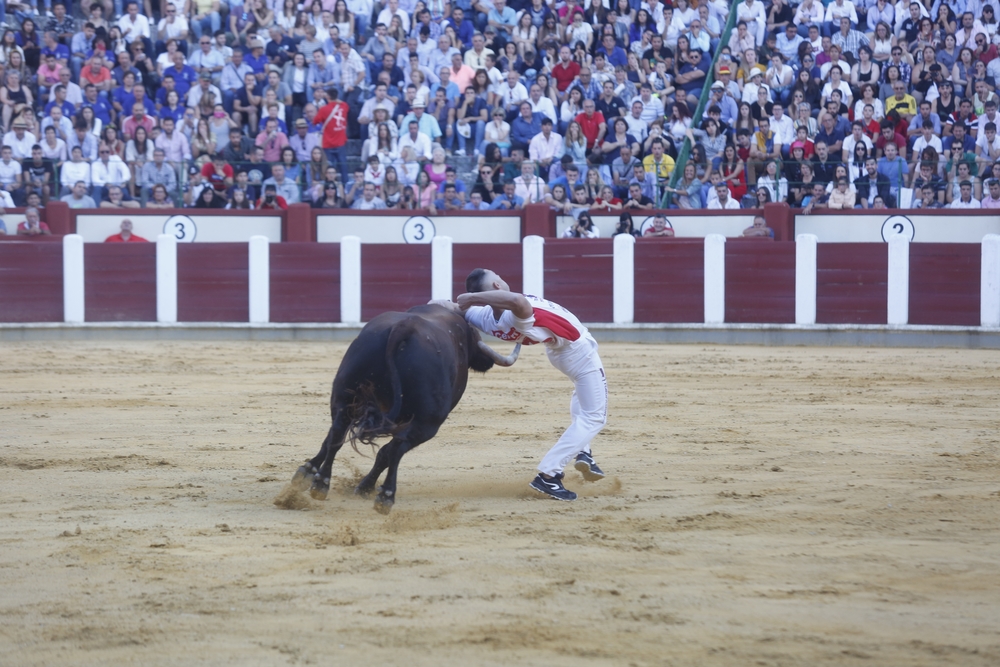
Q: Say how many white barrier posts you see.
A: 11